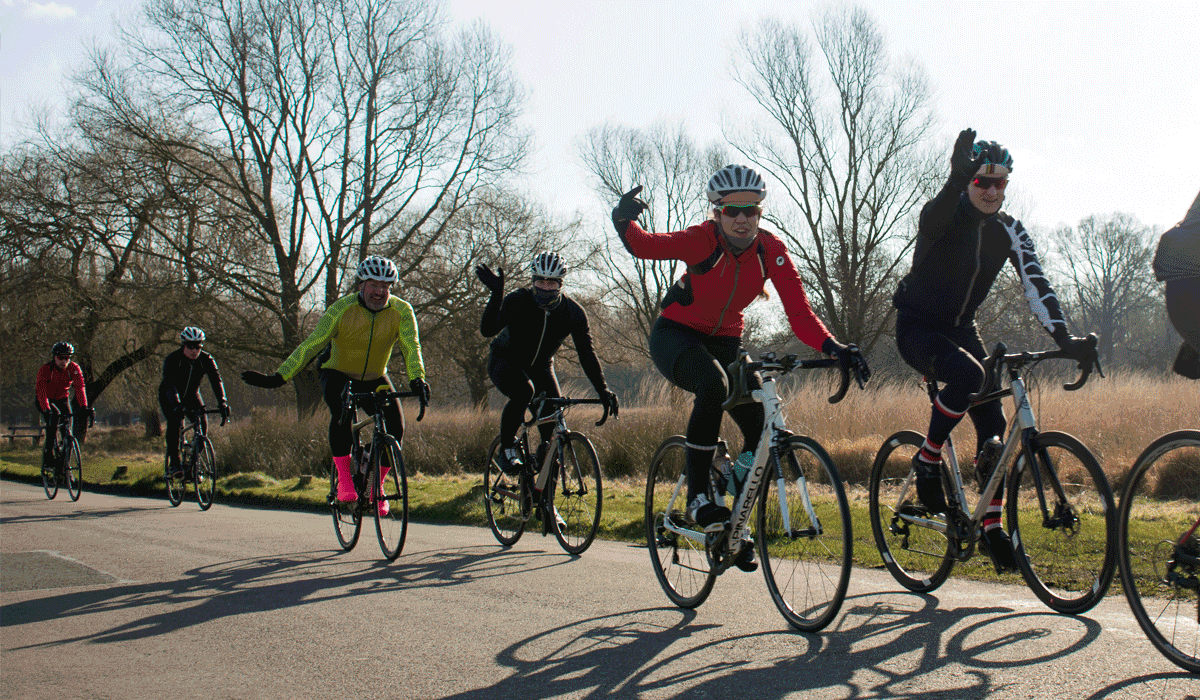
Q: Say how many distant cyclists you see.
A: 2